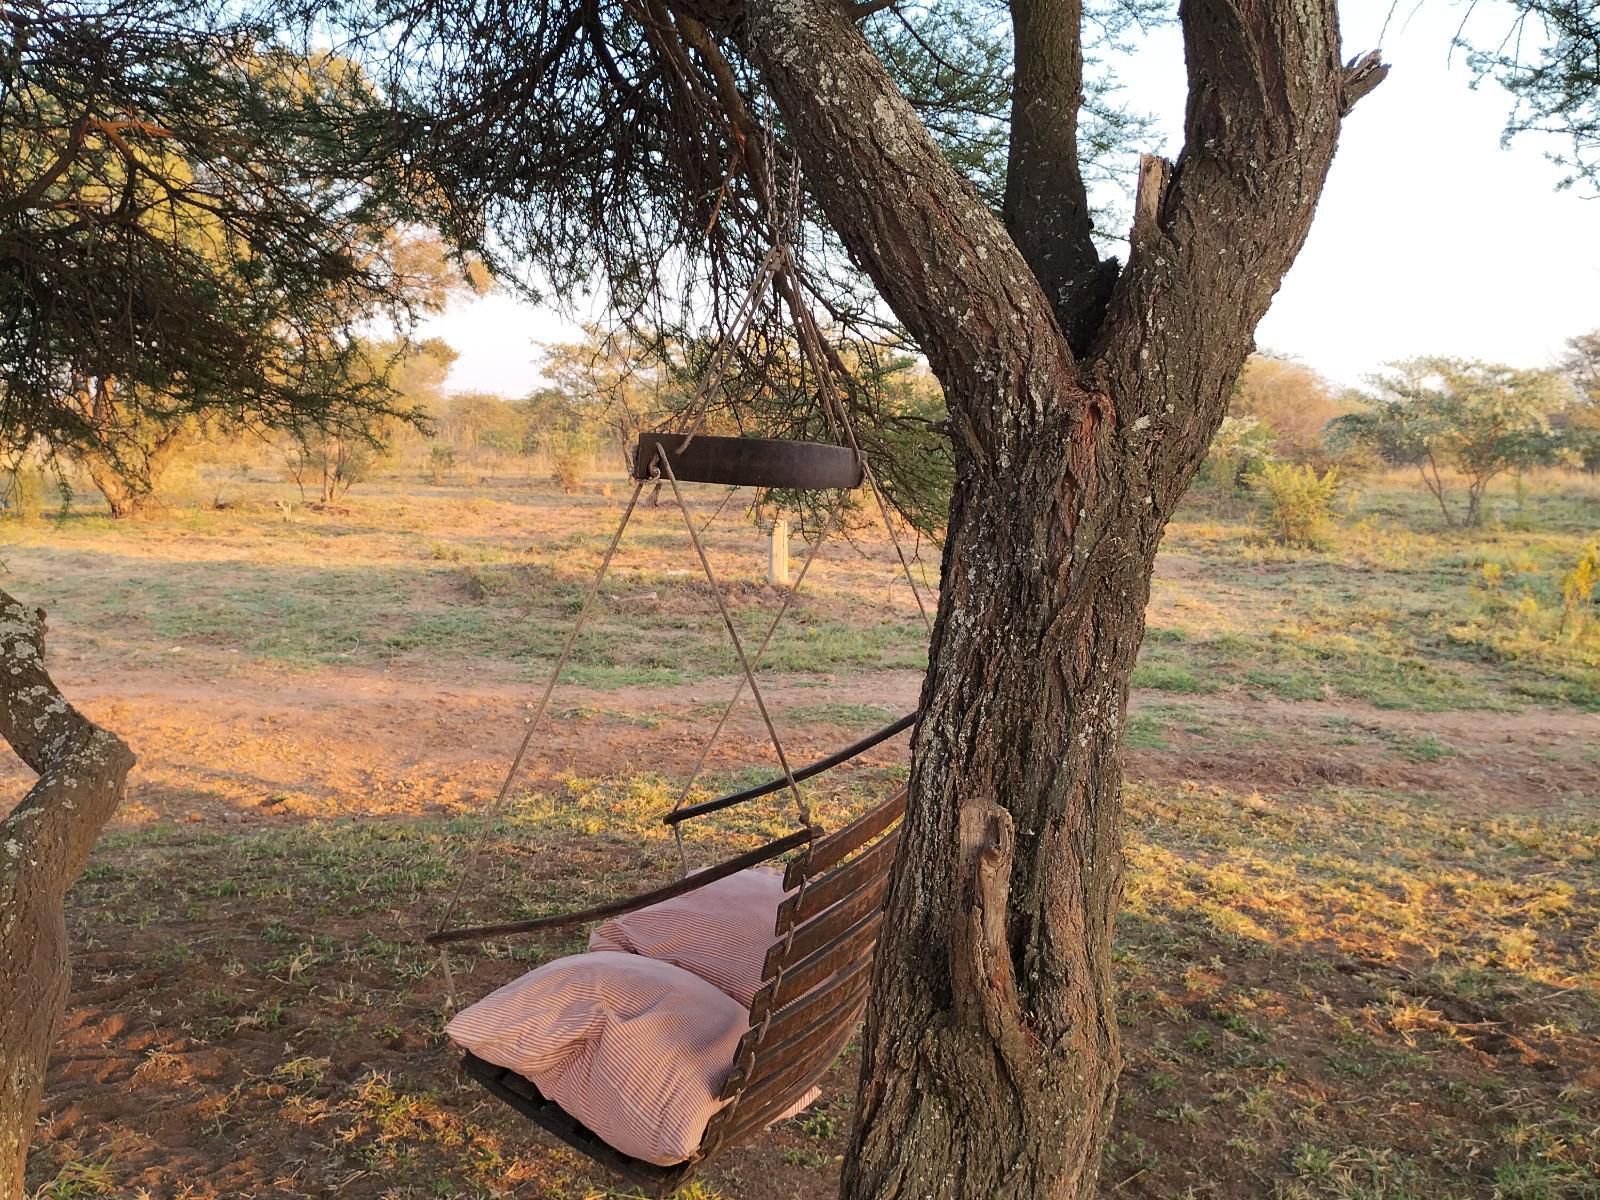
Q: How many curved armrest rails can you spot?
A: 2